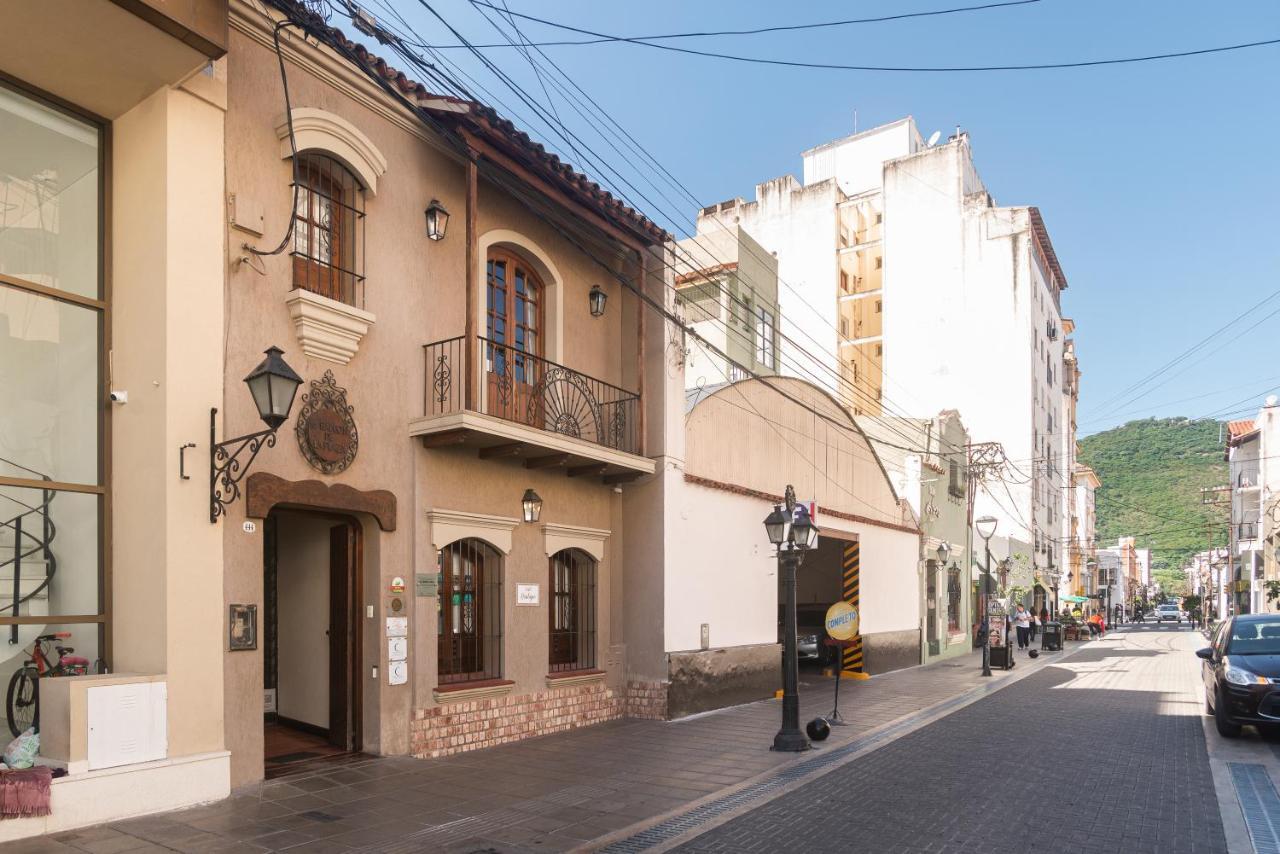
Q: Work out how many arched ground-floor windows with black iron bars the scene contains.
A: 2